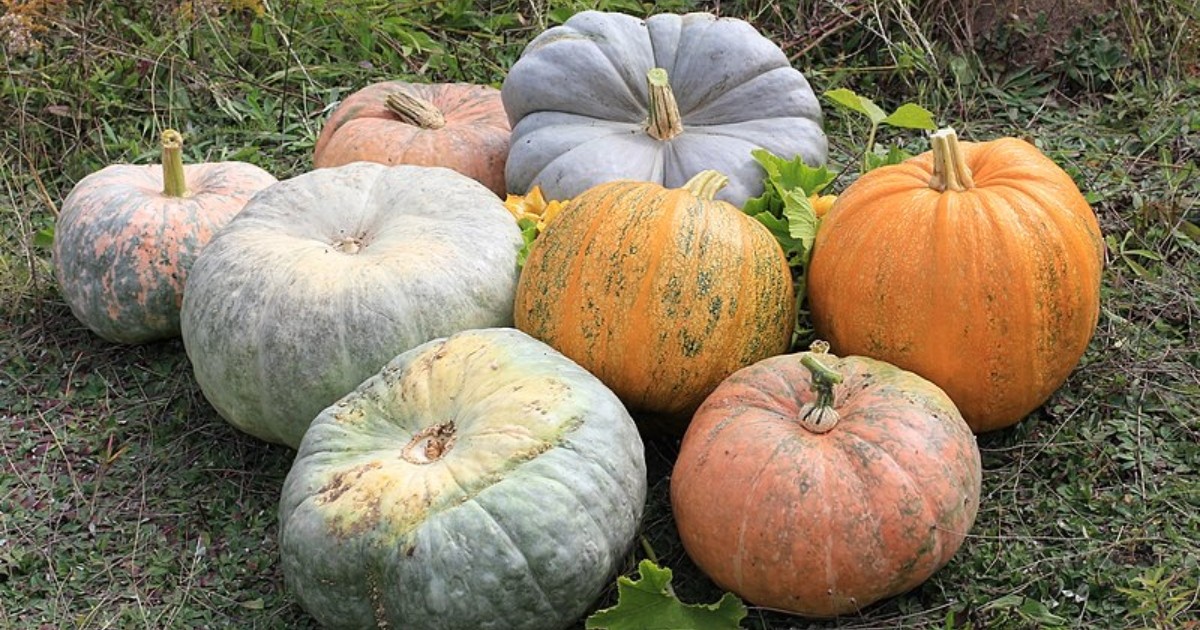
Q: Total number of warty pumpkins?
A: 0